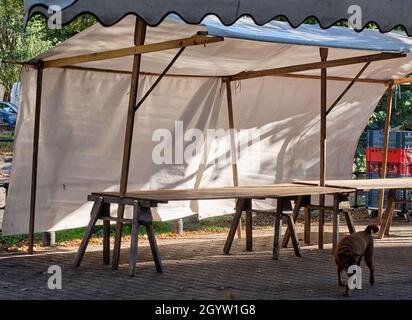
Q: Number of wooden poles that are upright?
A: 5